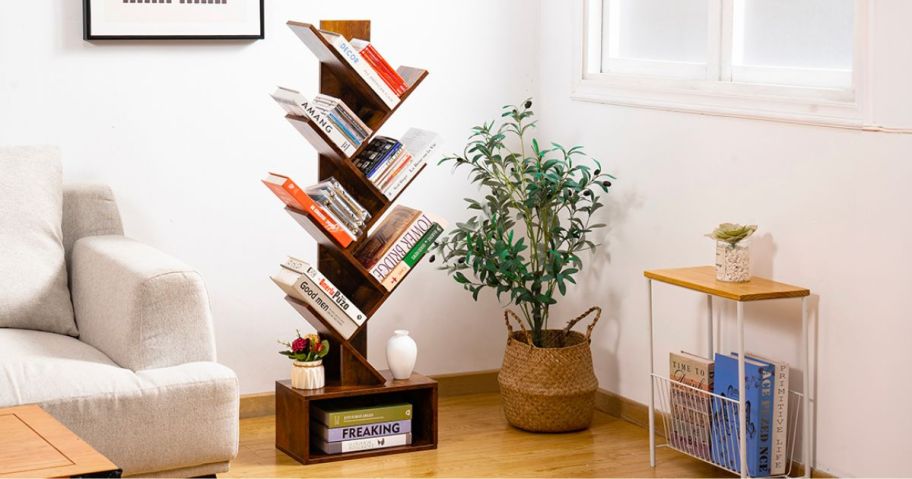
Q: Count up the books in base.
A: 3